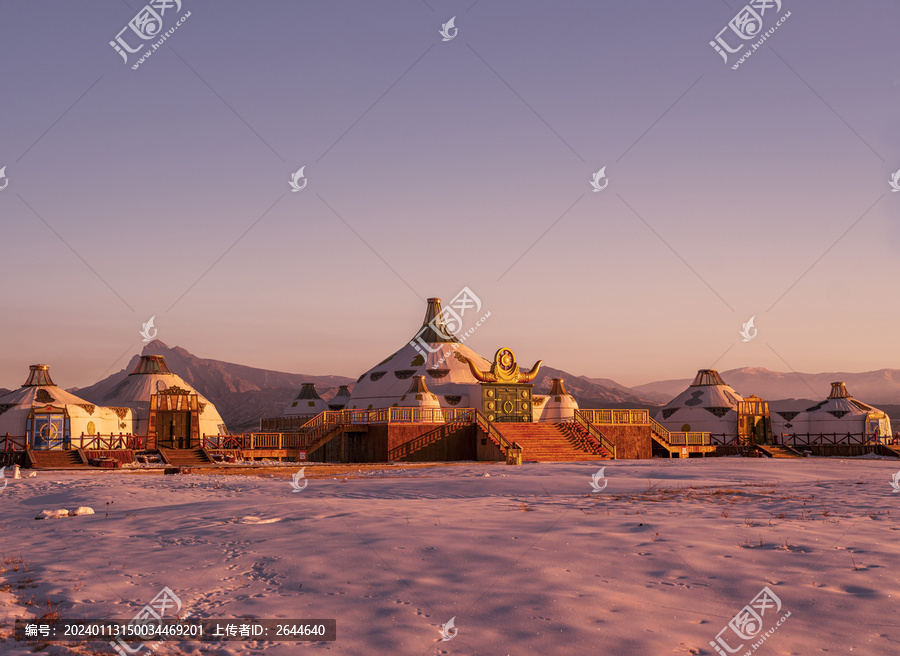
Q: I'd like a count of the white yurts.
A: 9